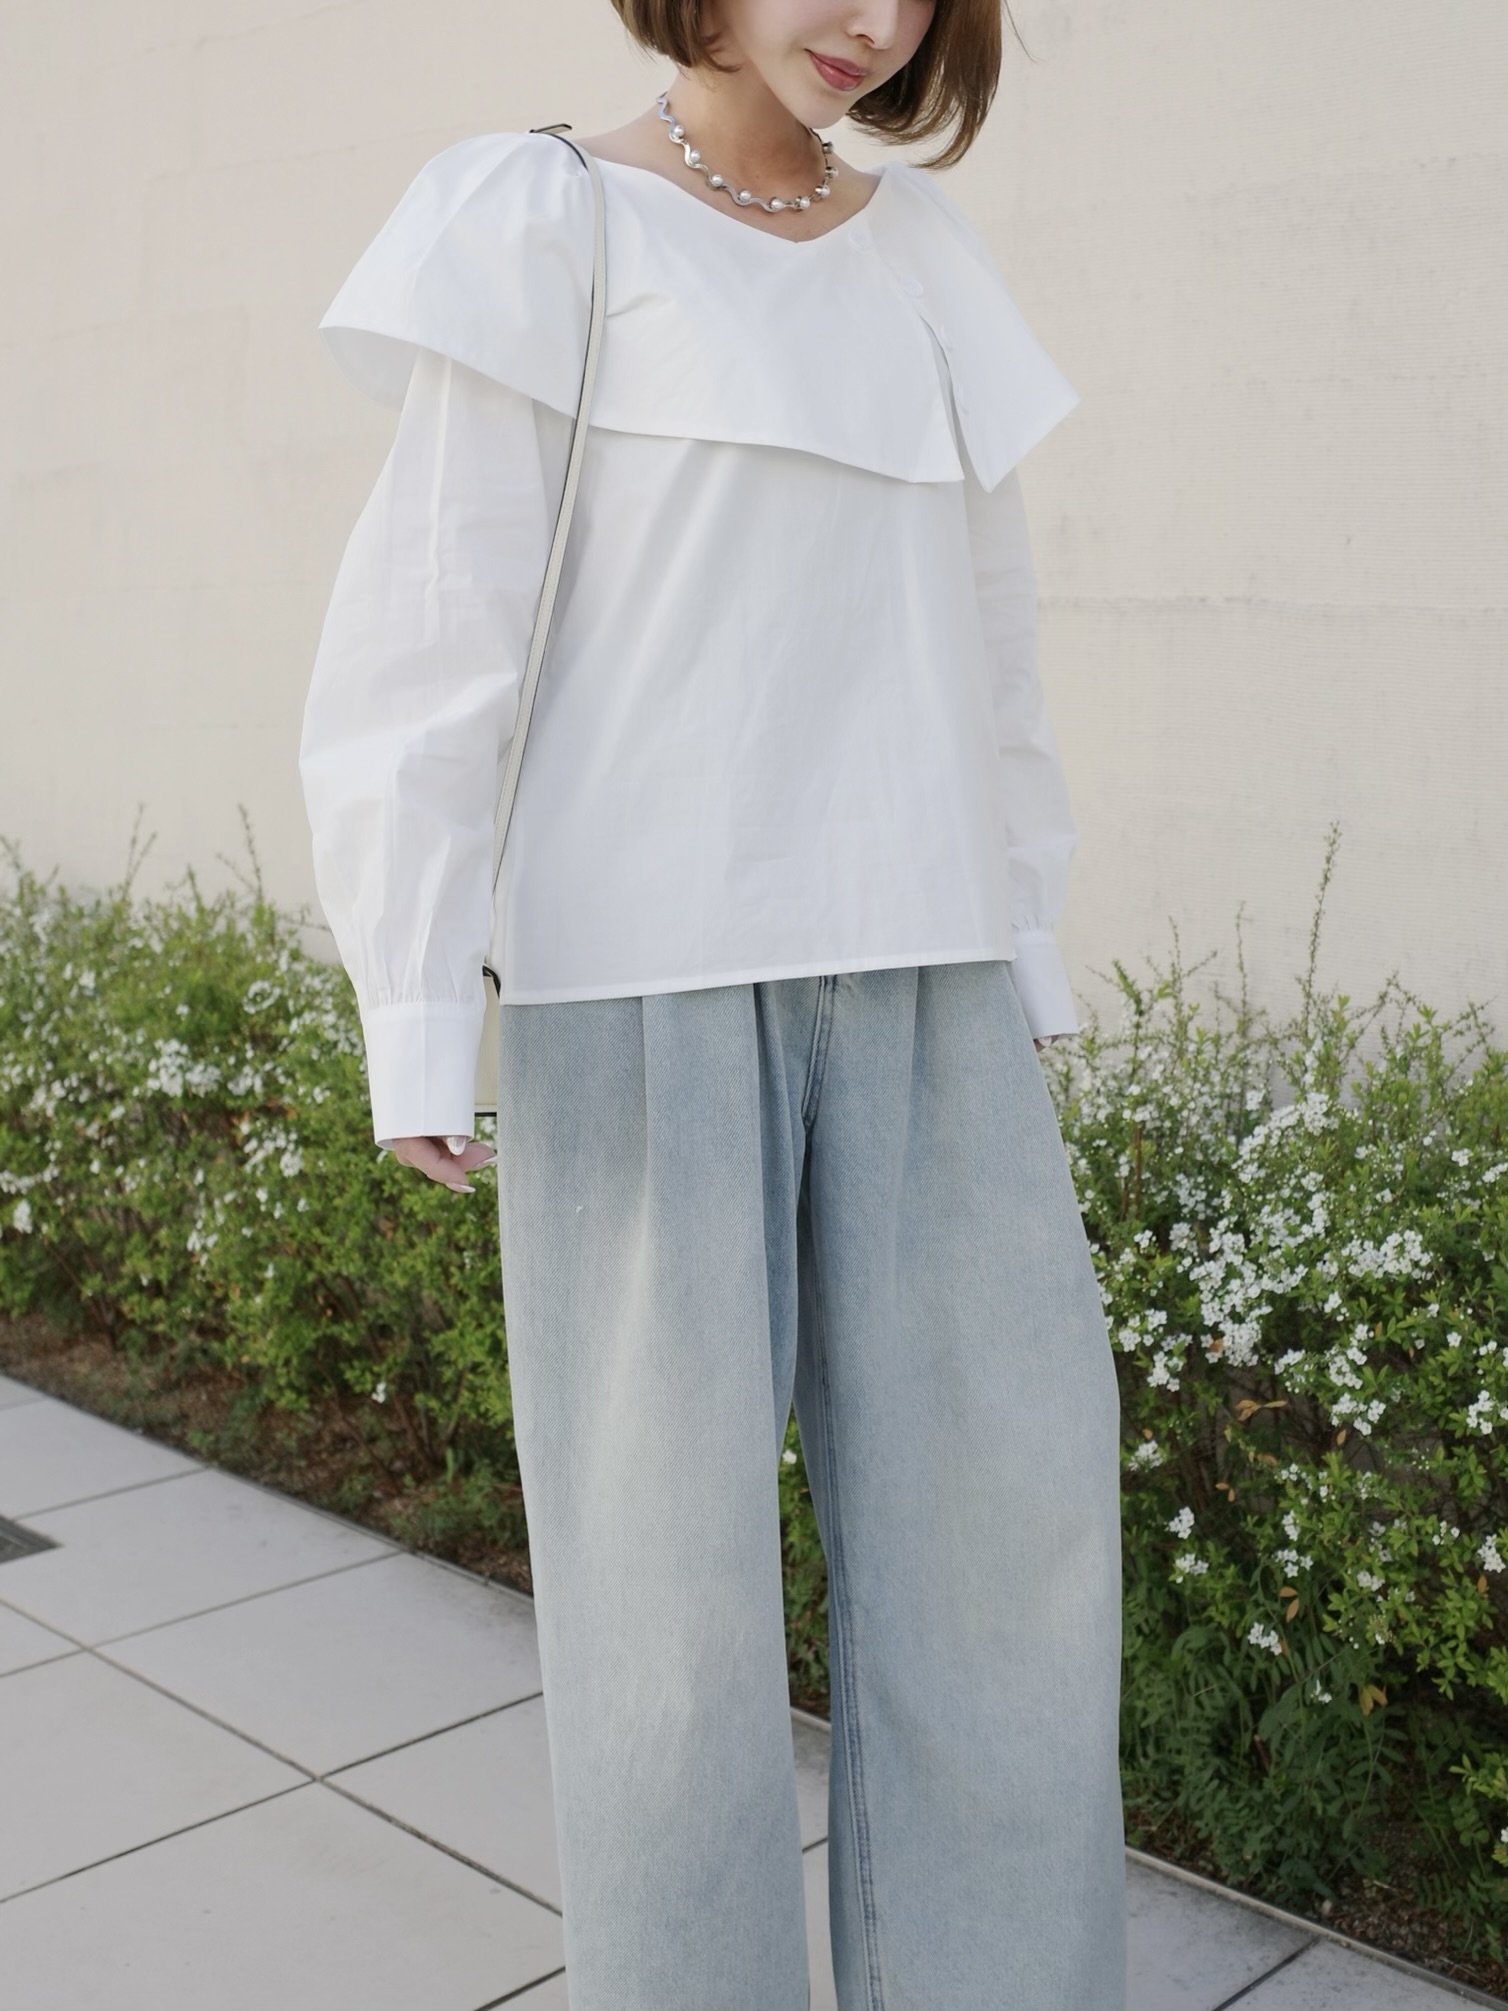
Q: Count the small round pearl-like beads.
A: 9